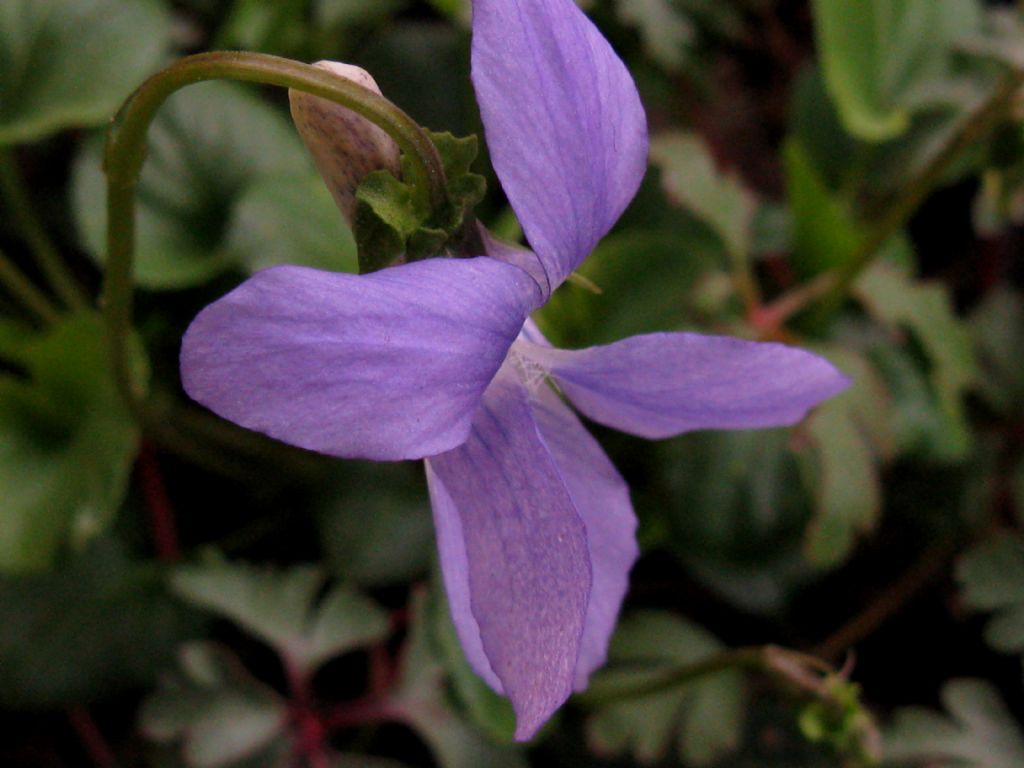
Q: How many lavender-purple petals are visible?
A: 5